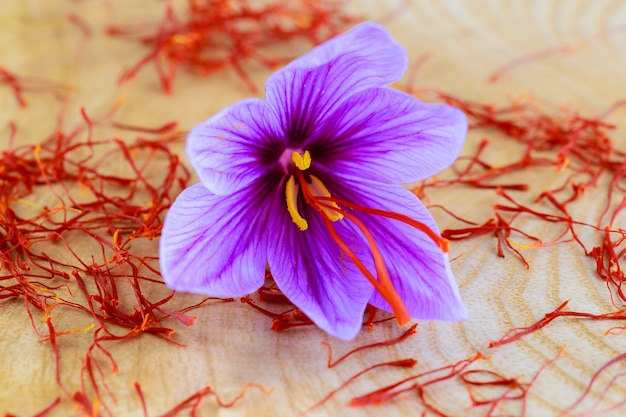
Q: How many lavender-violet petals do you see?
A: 6